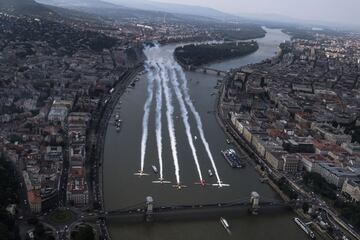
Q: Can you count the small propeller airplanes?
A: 5